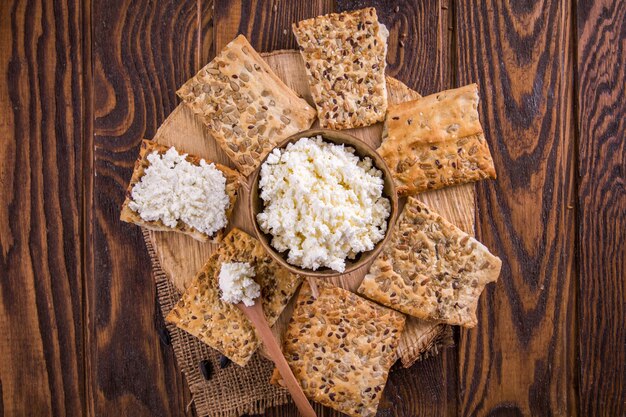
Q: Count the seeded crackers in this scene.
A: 7